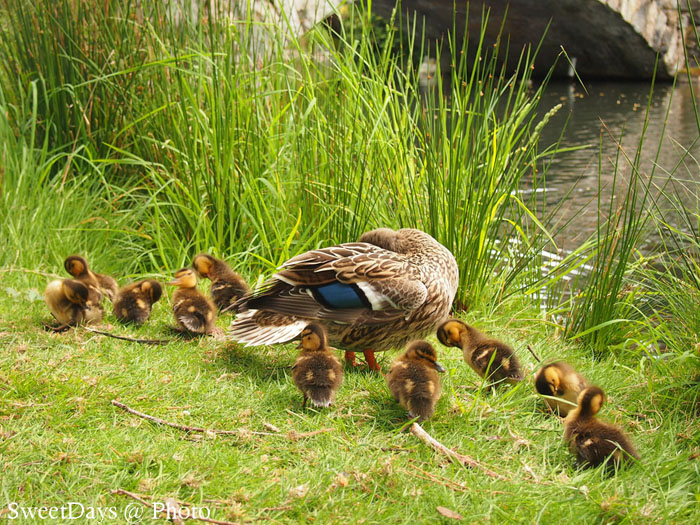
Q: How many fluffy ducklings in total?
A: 10